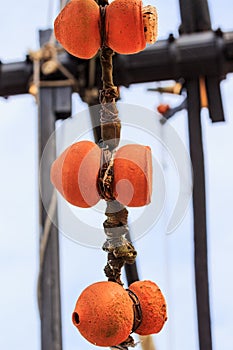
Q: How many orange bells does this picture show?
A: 6